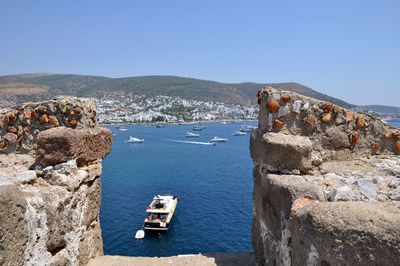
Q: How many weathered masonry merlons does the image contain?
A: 2